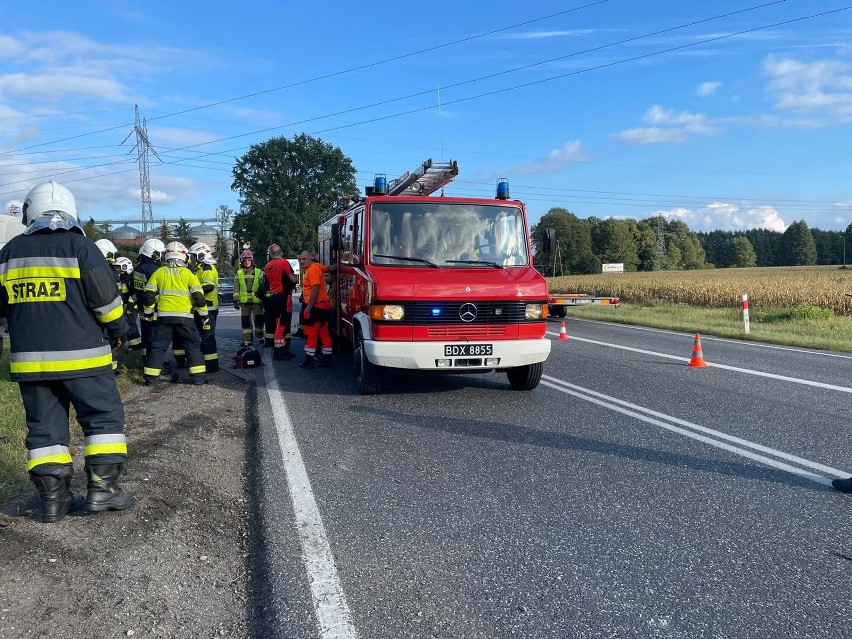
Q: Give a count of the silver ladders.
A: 1